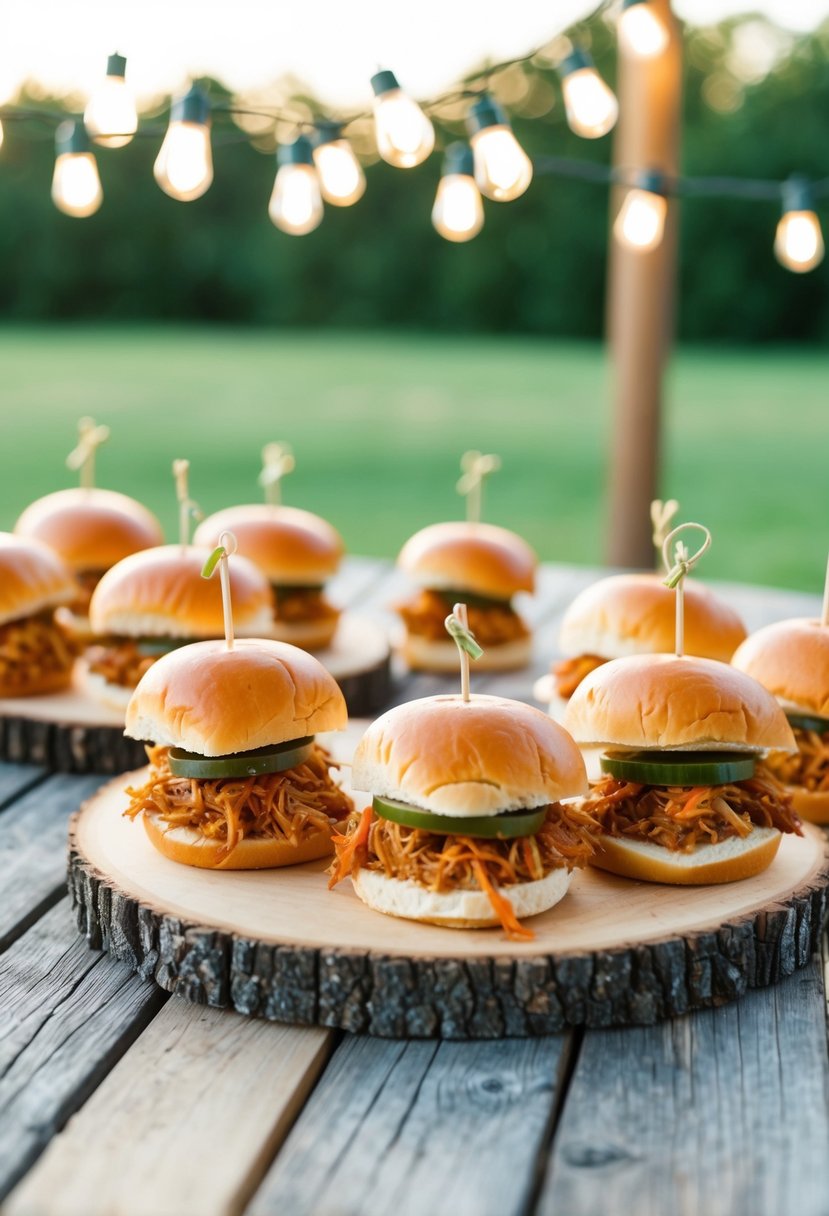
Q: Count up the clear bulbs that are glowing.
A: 12